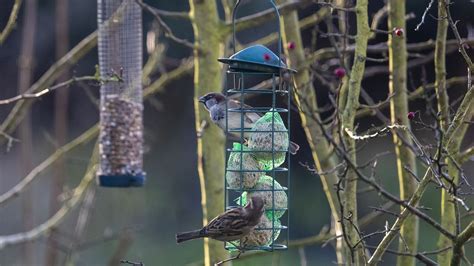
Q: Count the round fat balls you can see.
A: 4